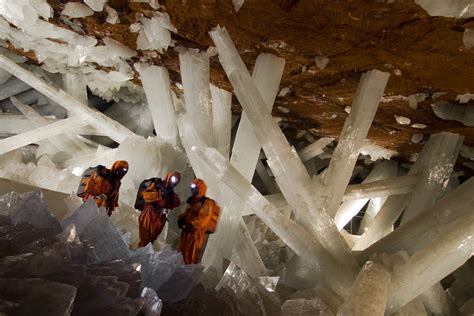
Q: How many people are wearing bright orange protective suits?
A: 3